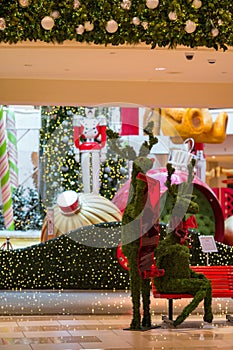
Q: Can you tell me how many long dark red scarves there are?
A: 1